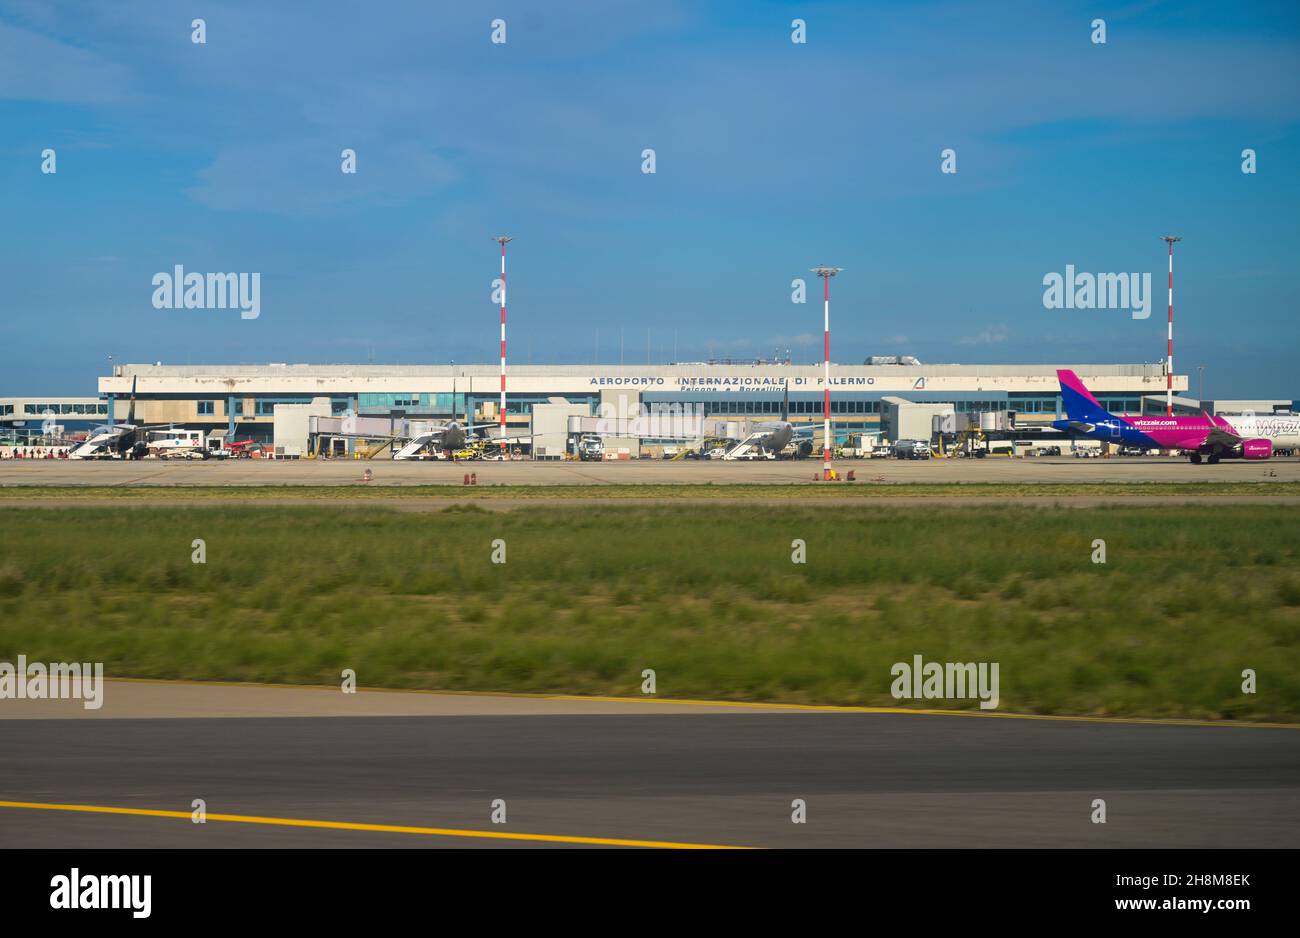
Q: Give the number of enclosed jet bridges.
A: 3